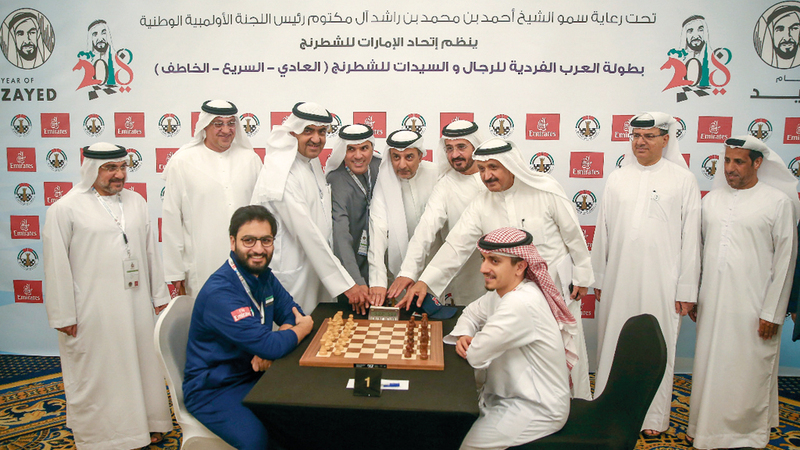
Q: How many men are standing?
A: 9